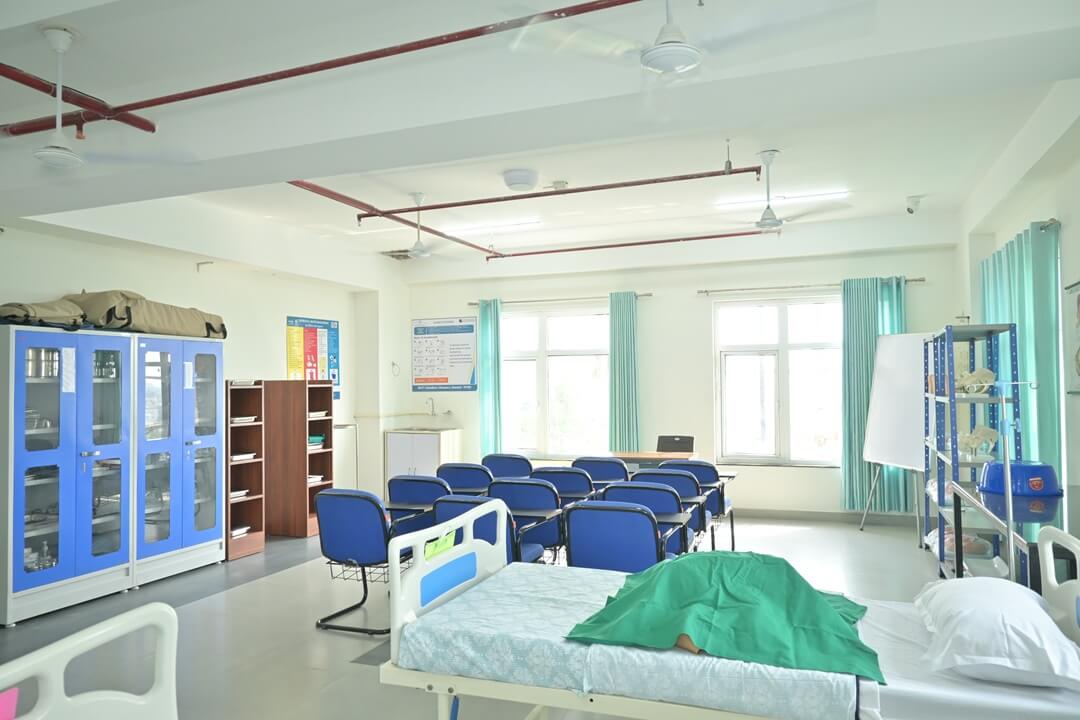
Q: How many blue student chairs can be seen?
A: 12